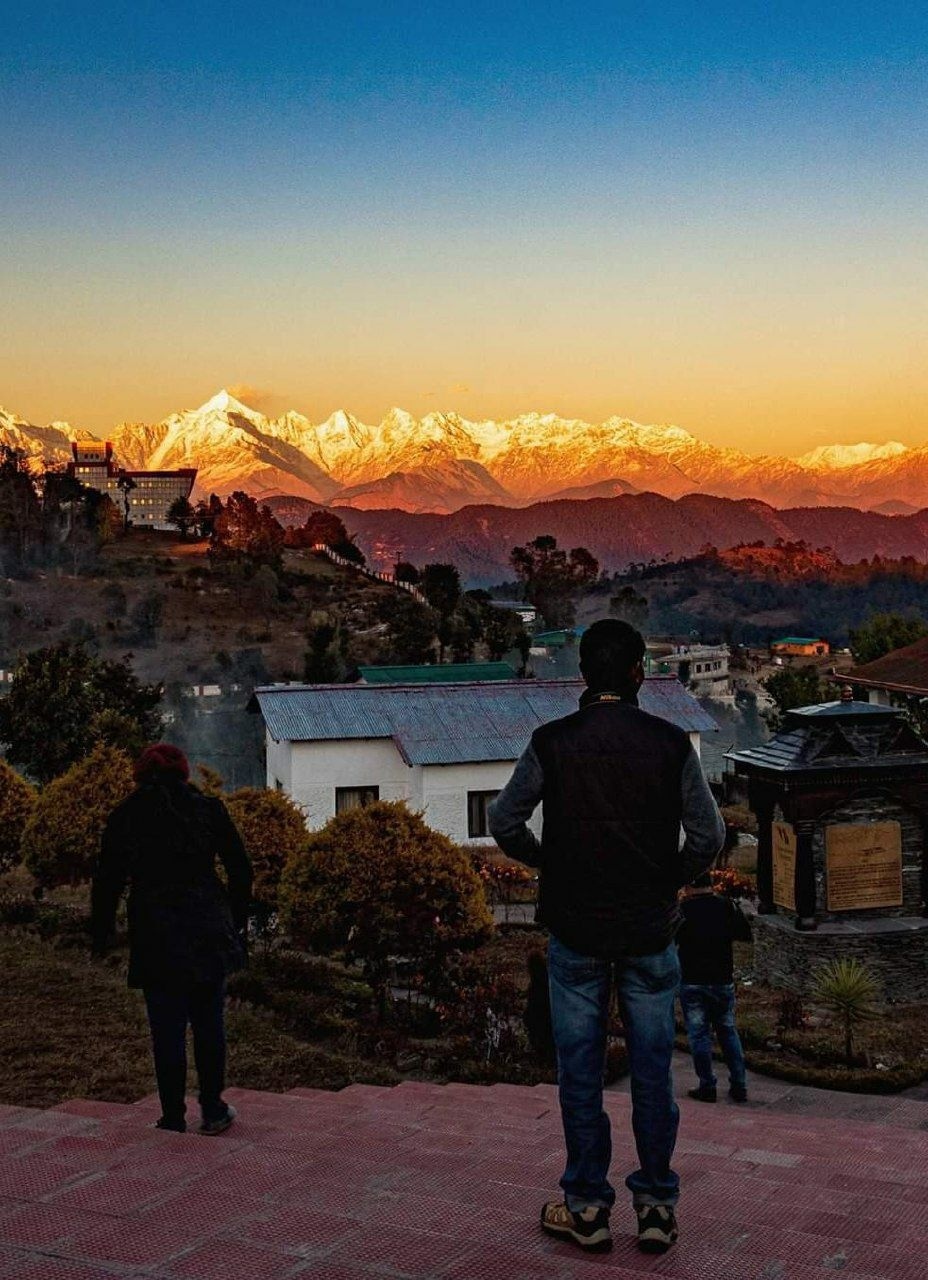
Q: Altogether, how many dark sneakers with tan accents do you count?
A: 2